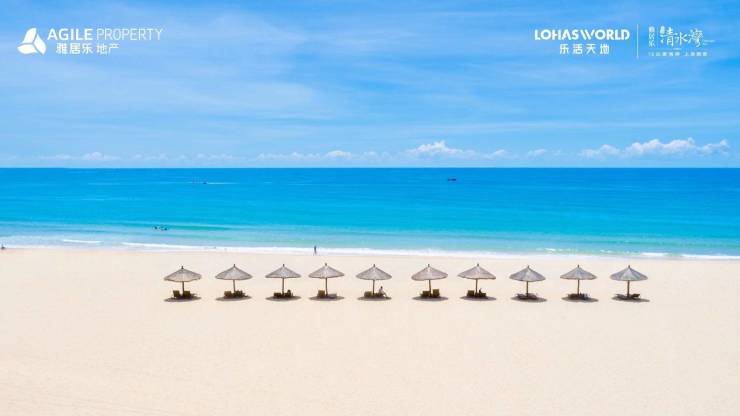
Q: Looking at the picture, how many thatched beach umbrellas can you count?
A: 10